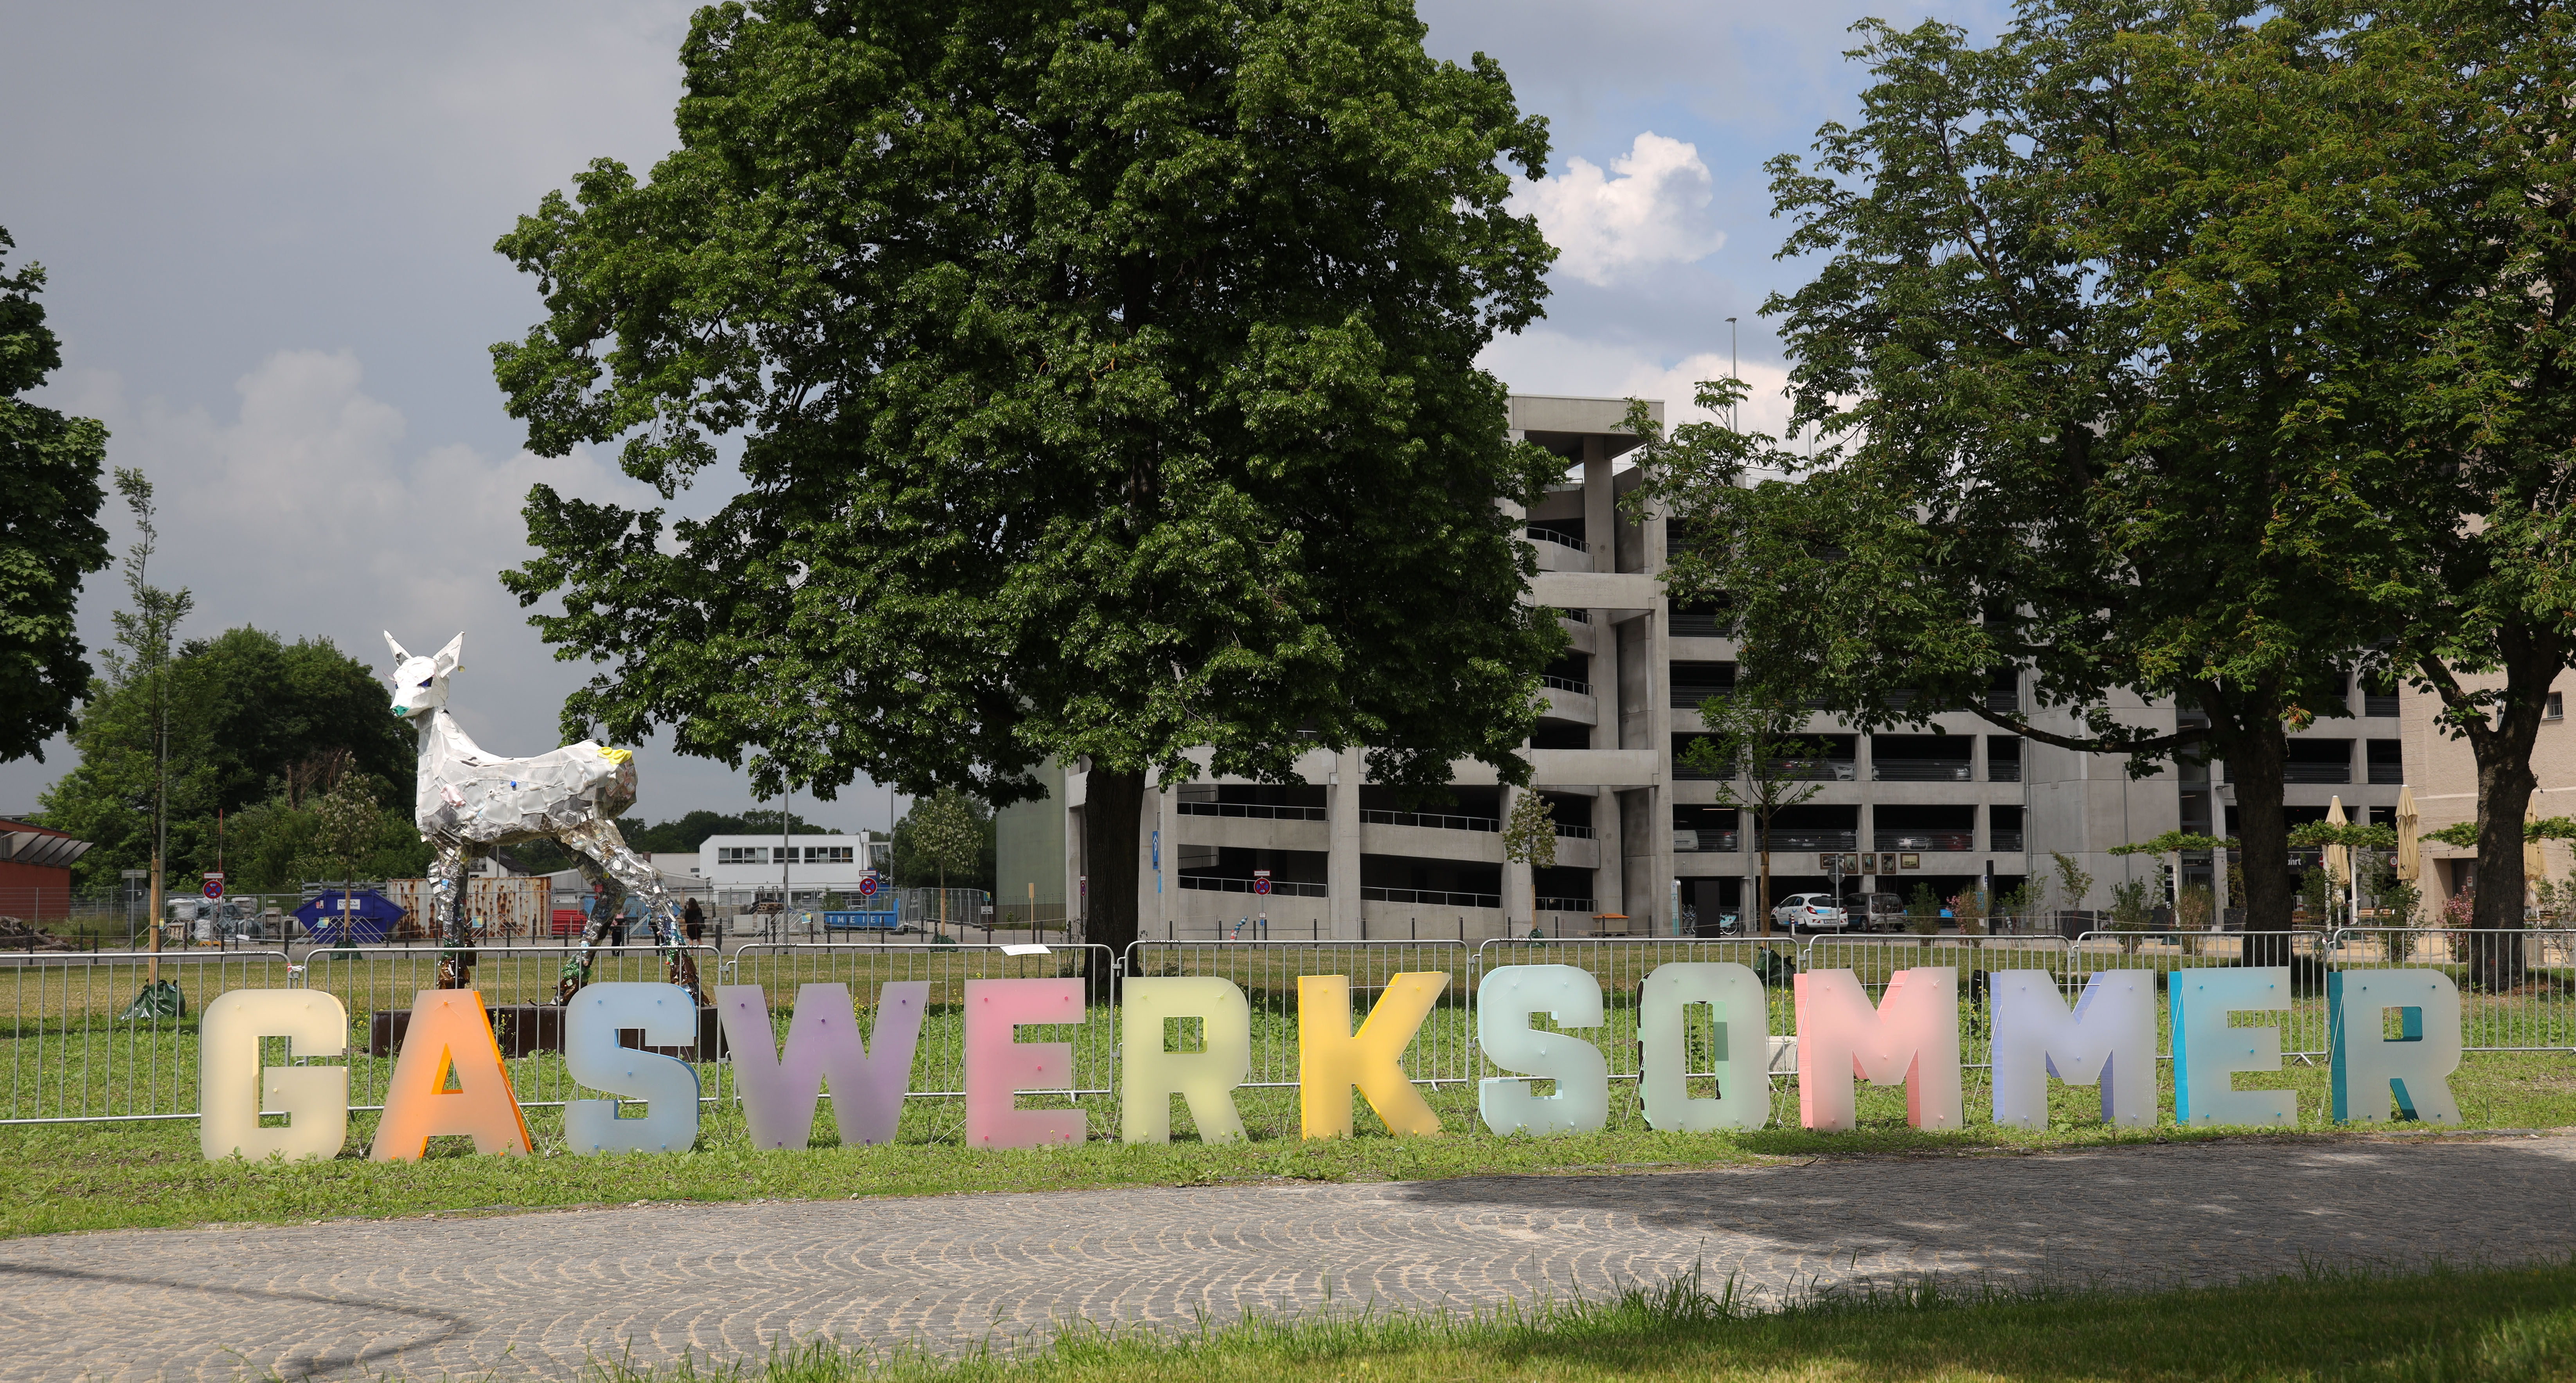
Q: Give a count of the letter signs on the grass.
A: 13